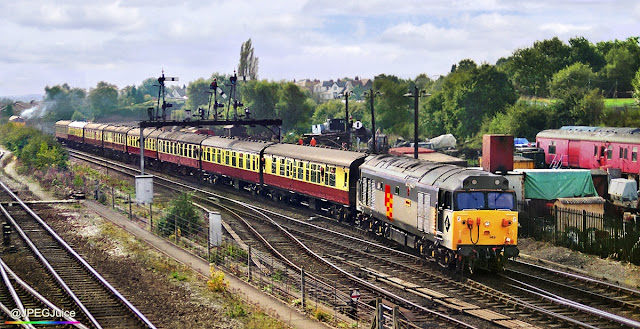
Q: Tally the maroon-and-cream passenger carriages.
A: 8